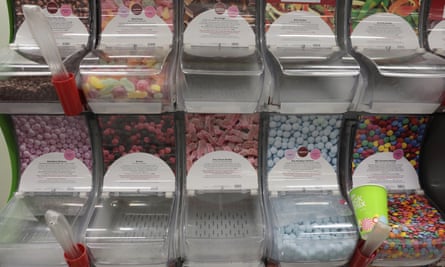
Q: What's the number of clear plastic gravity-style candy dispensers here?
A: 10